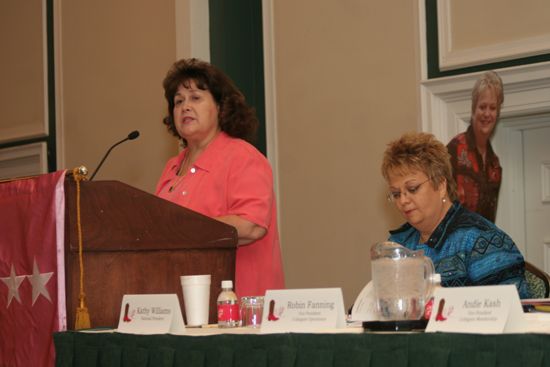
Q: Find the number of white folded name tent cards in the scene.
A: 3